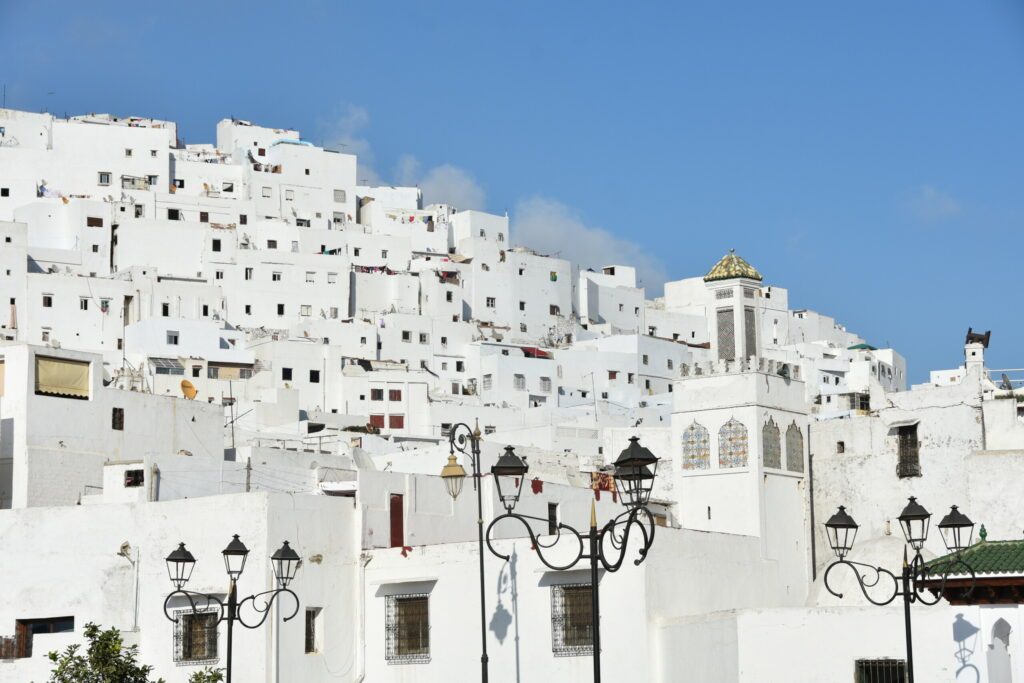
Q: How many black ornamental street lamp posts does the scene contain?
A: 4